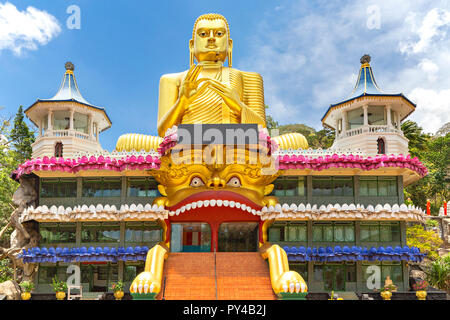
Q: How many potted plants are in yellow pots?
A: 5